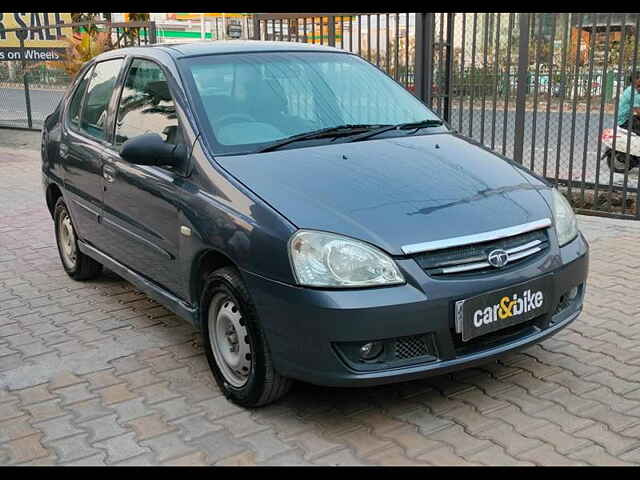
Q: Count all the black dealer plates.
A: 1